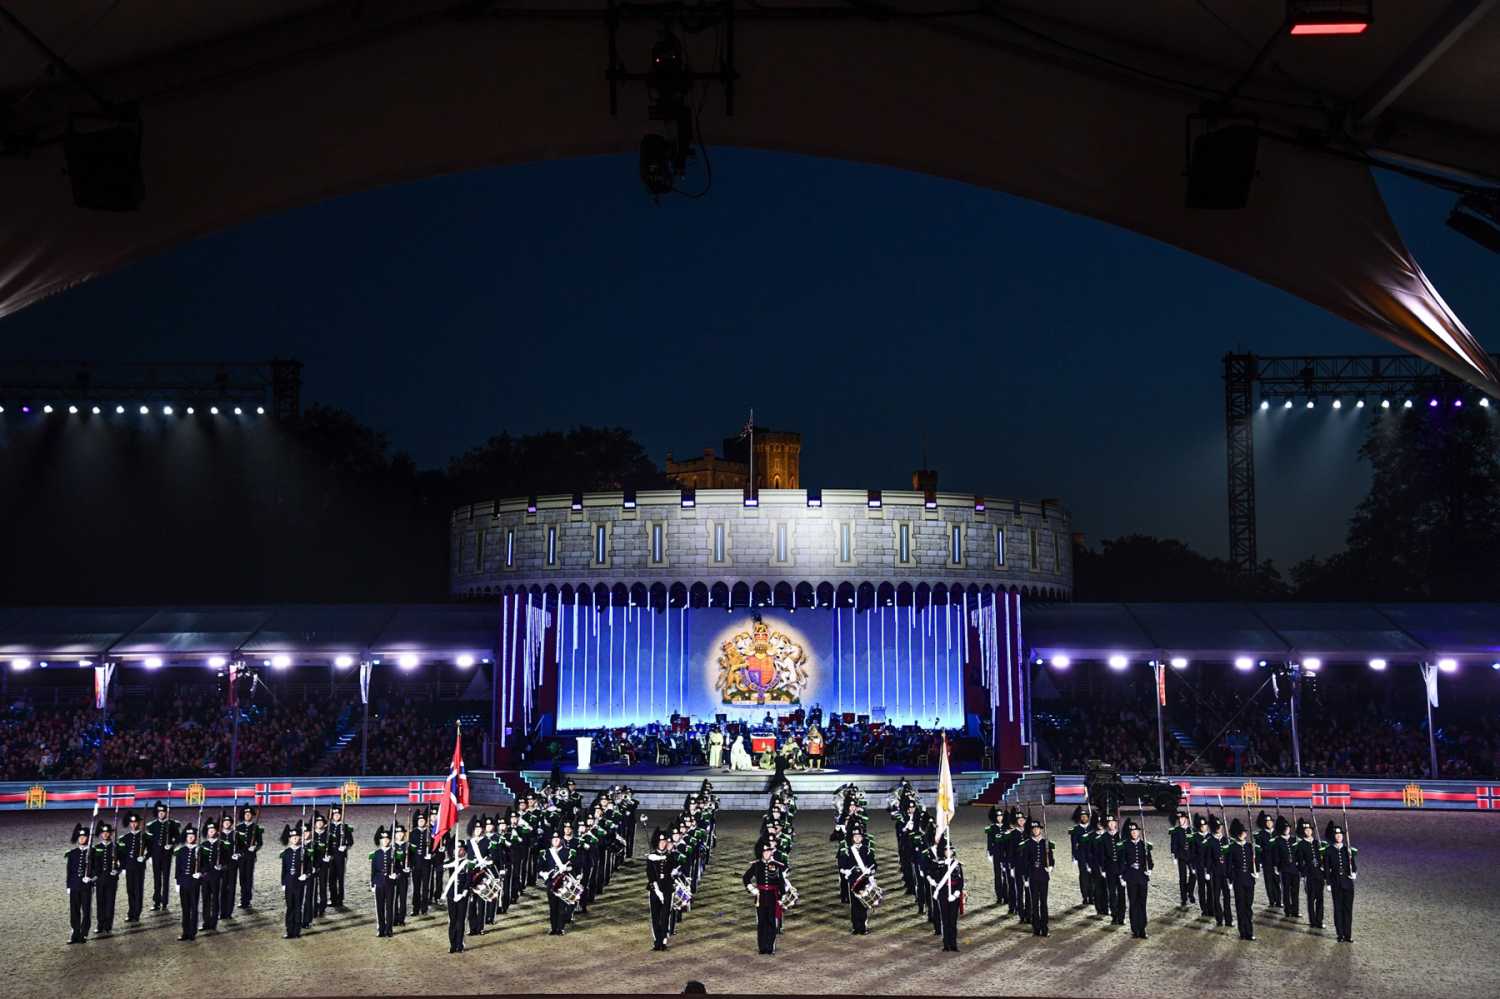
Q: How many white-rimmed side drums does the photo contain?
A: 5